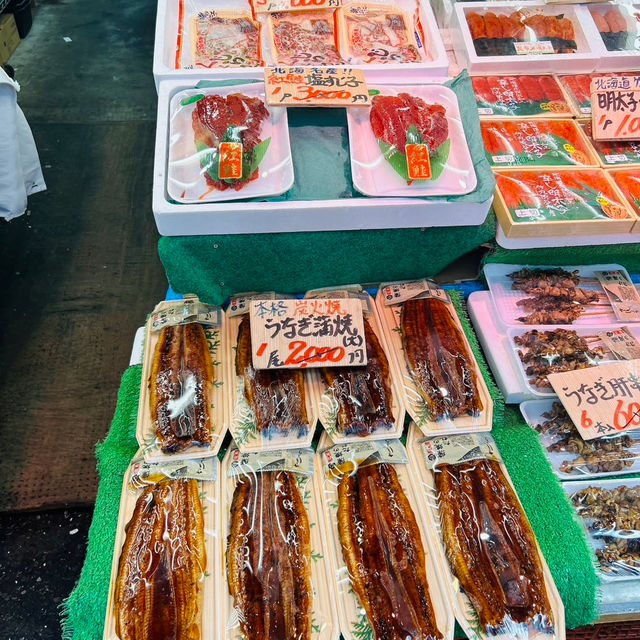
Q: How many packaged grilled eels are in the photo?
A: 8